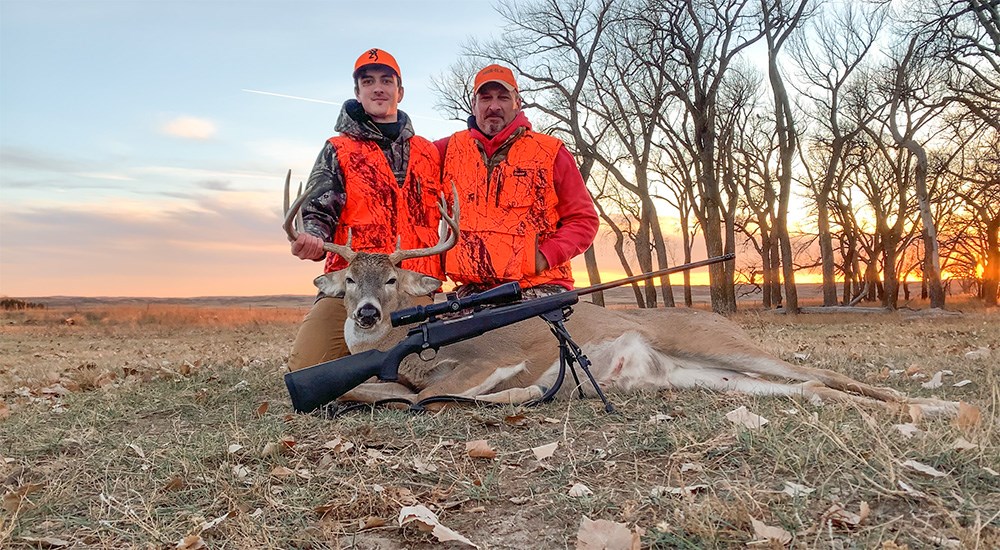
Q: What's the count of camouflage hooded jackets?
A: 1